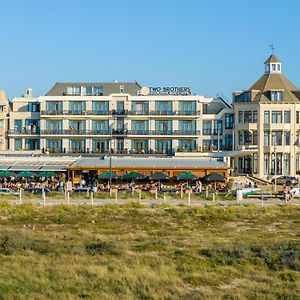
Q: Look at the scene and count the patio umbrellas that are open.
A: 8